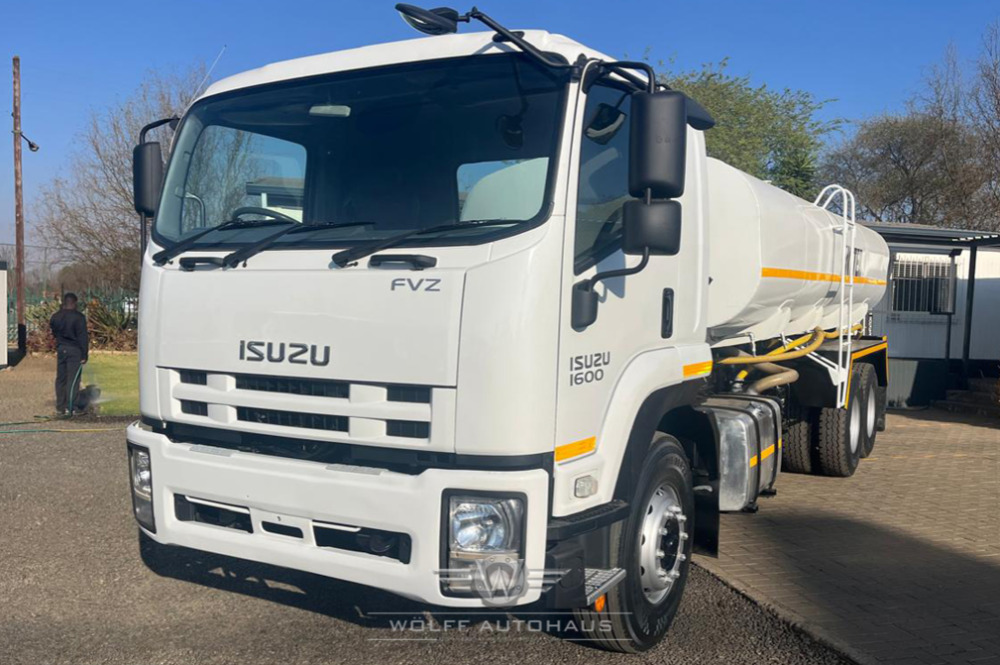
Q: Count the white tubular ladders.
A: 1